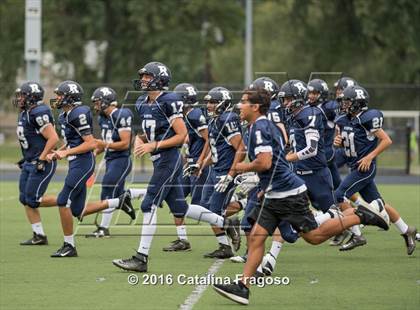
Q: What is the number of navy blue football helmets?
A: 11